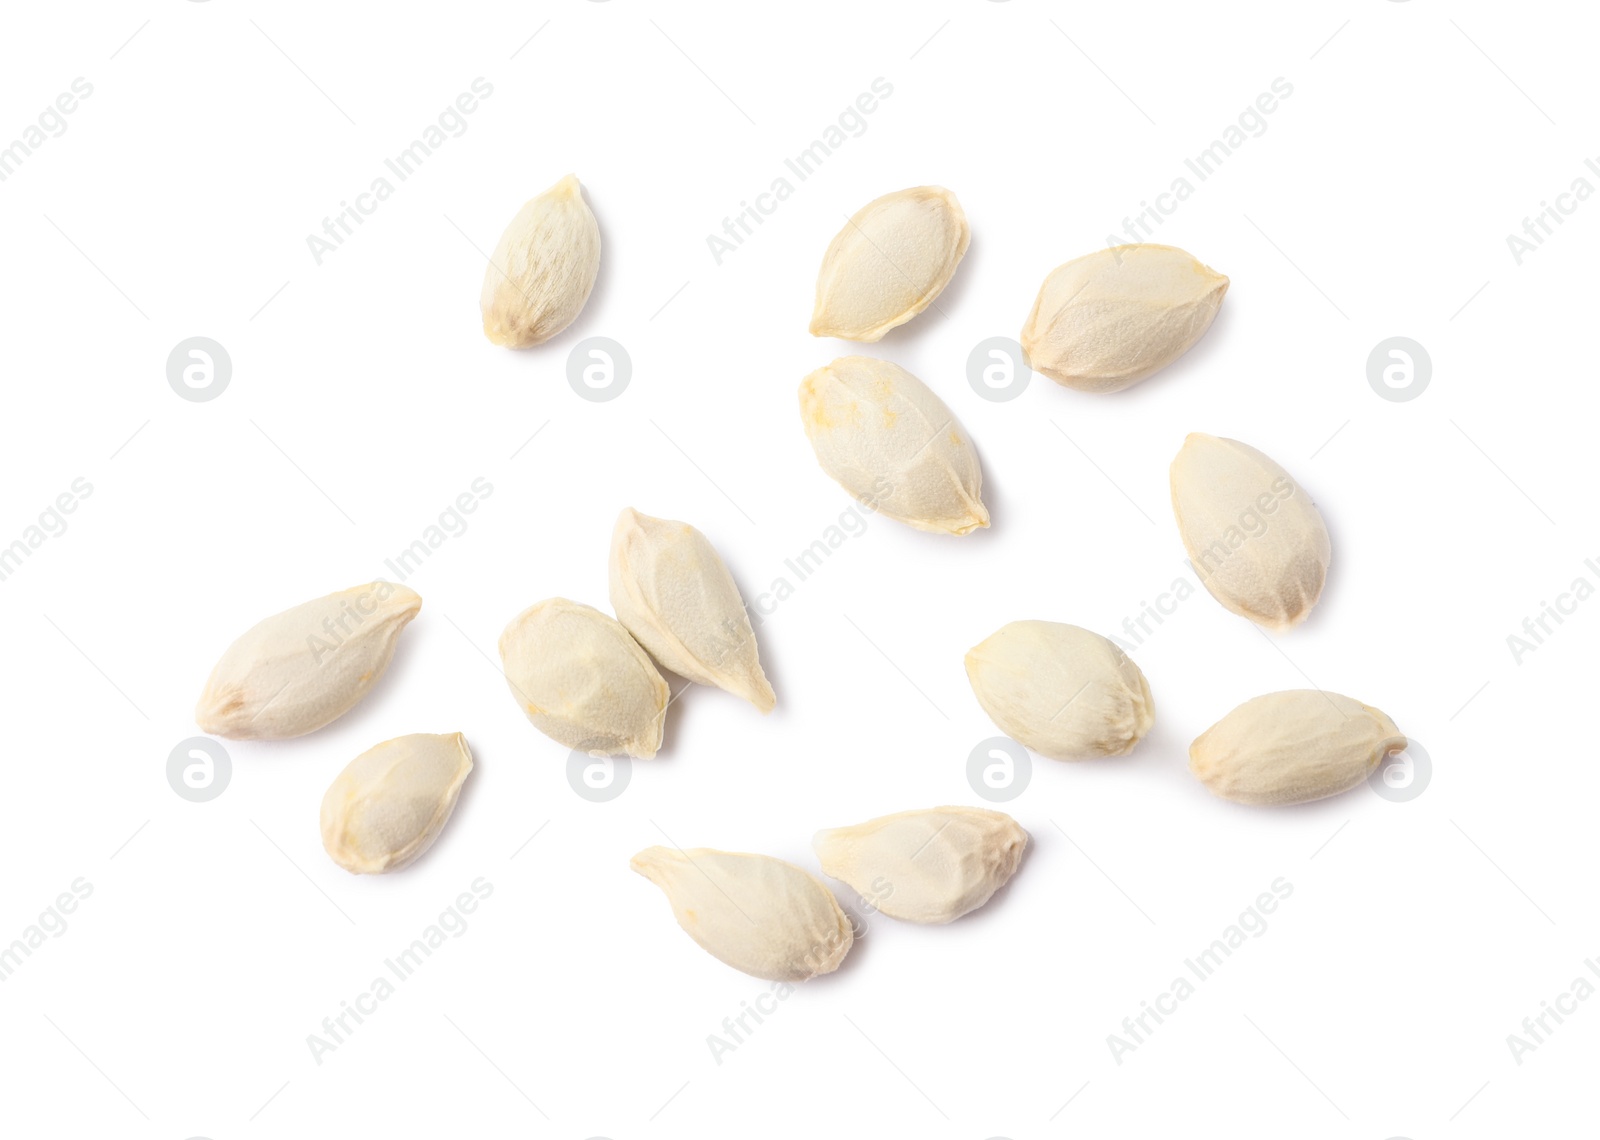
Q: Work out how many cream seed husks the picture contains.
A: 13